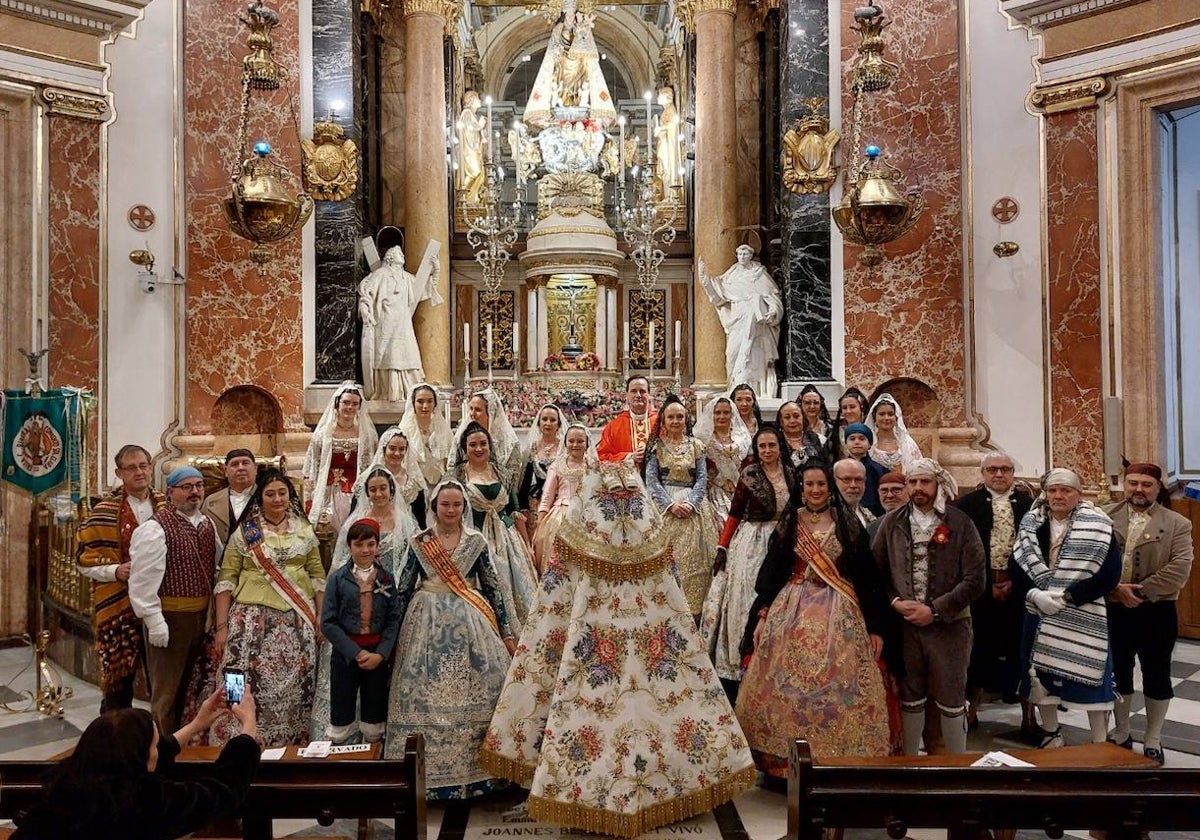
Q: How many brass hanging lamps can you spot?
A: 2